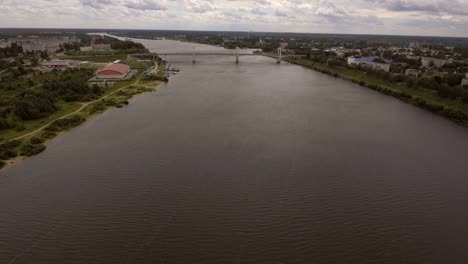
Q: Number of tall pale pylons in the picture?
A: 3